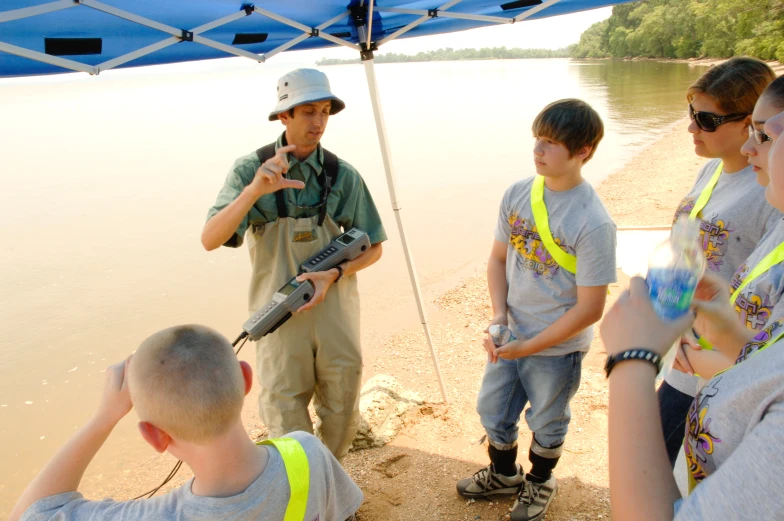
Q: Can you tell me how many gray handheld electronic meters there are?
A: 2